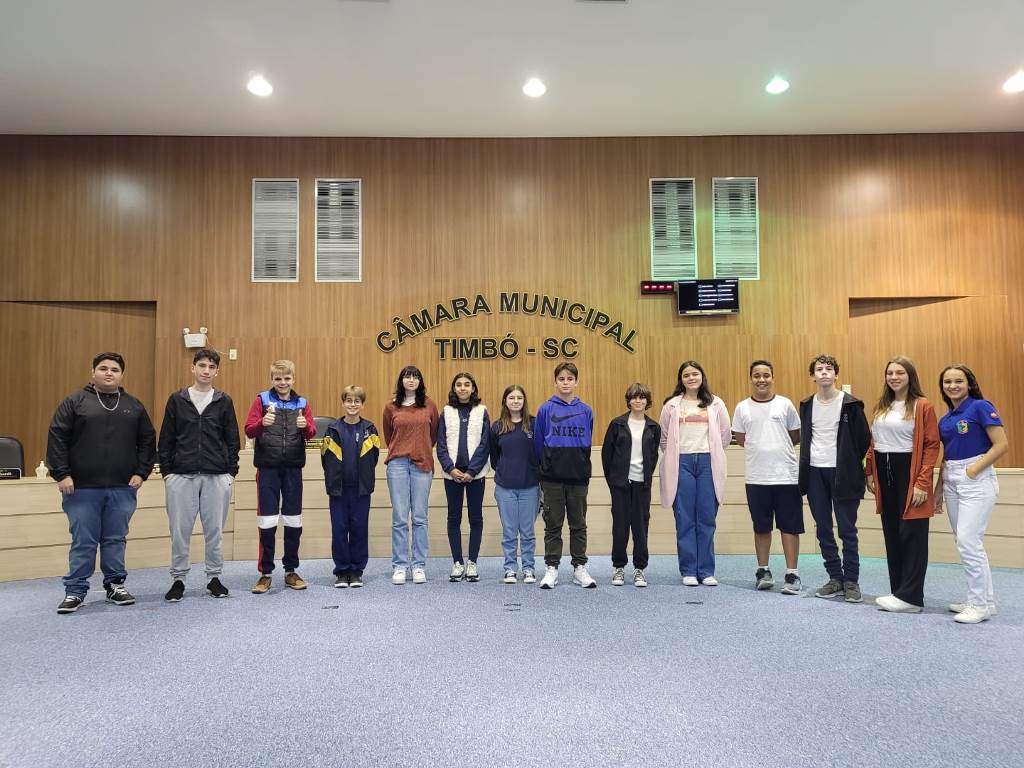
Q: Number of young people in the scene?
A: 14